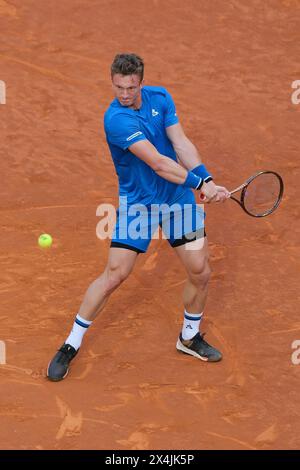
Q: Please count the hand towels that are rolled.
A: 0